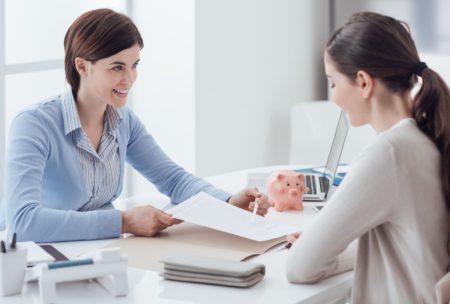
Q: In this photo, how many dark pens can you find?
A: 2